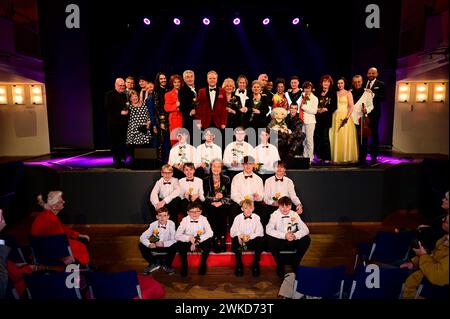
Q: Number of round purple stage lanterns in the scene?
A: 6